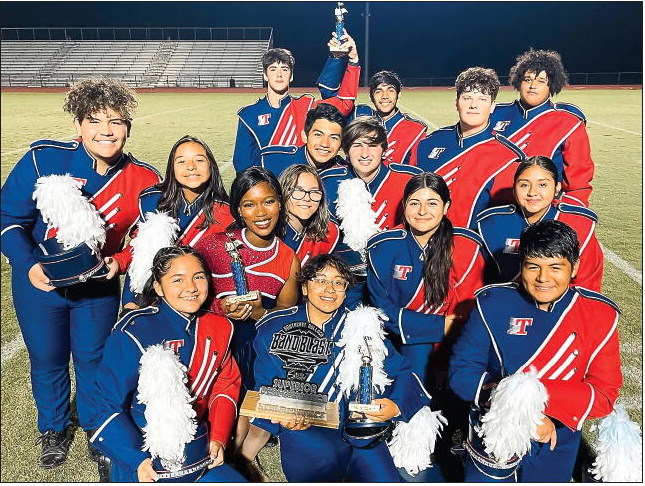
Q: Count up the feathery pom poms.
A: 8